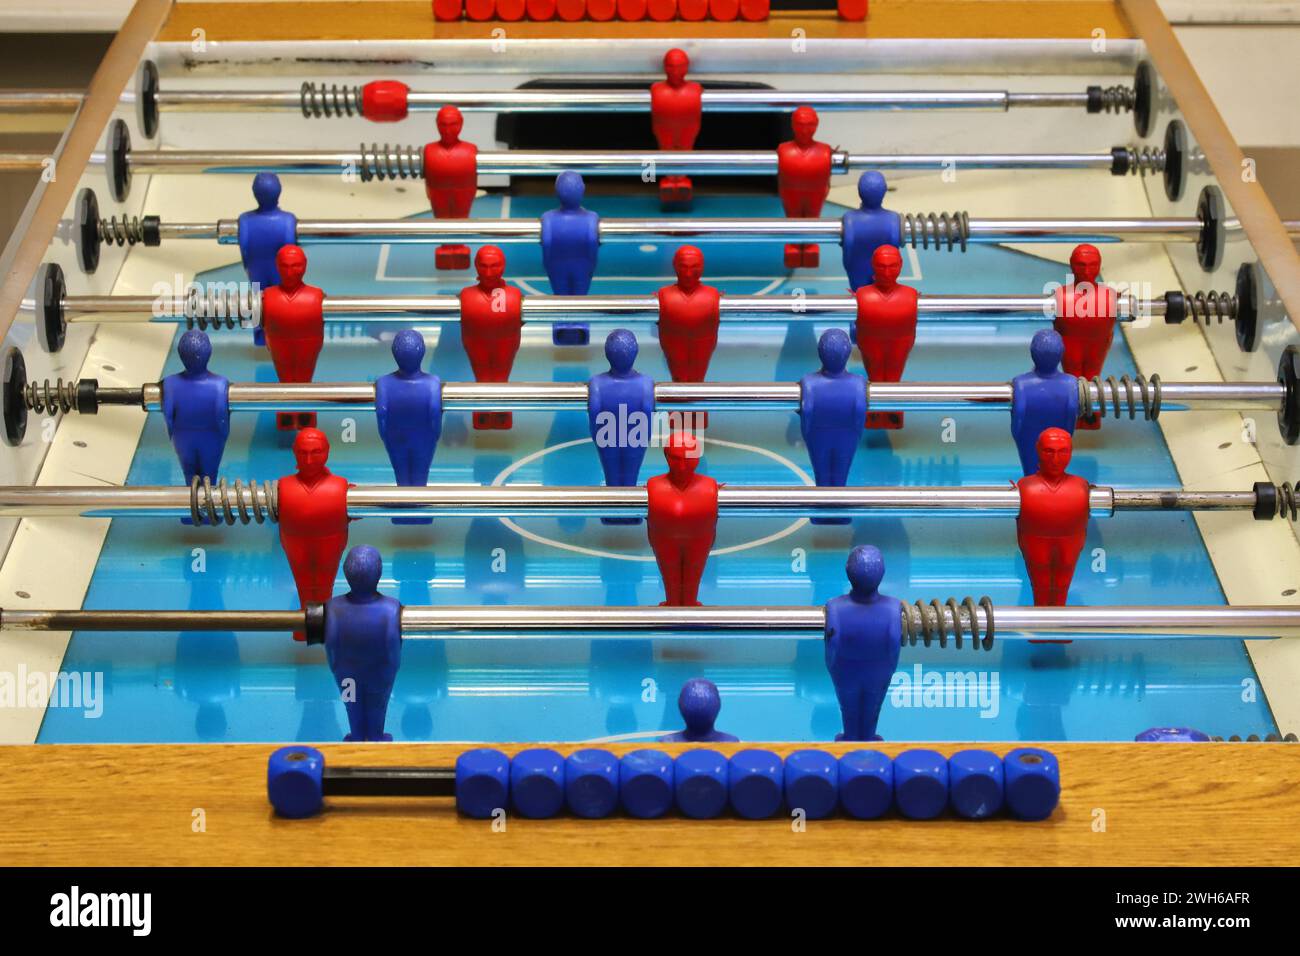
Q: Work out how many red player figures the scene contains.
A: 11